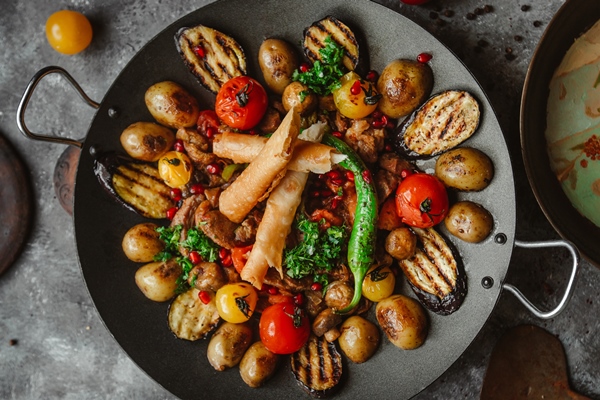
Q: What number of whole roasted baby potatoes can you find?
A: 12